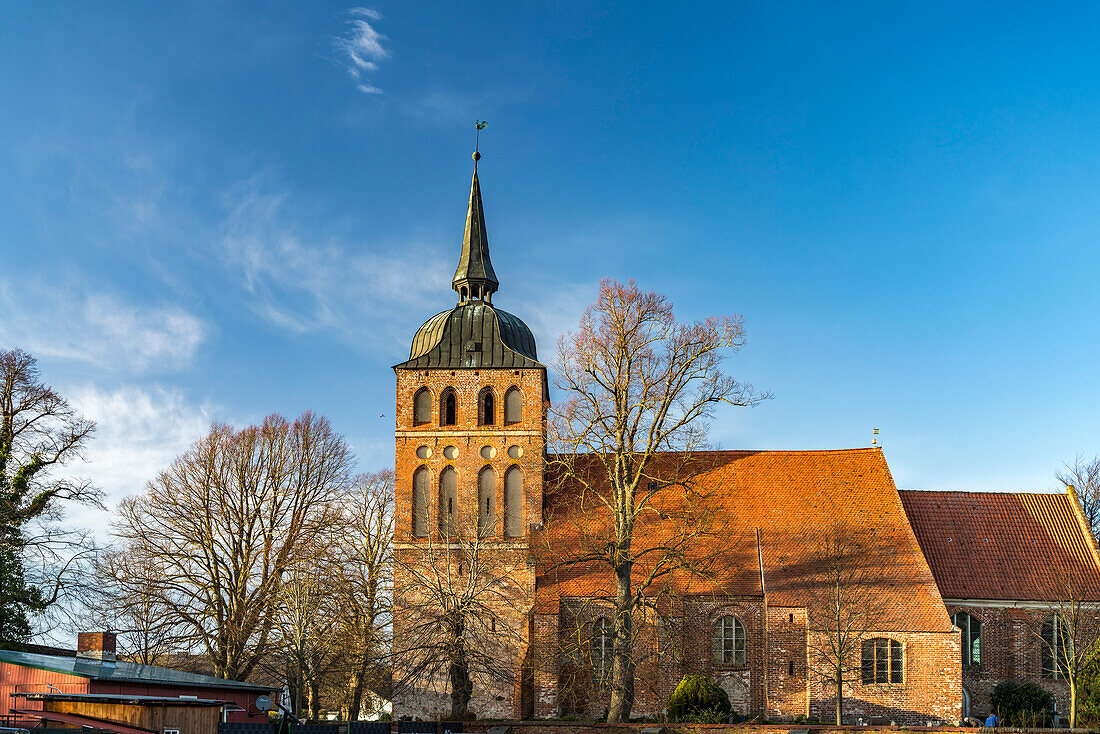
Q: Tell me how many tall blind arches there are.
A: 4